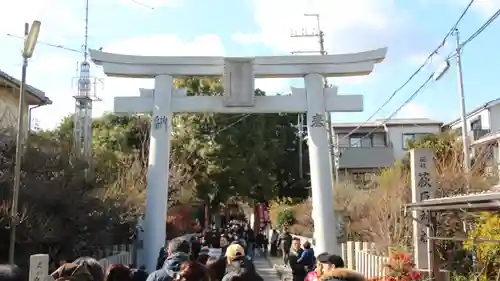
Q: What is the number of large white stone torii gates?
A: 1